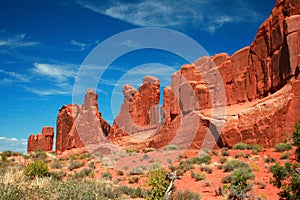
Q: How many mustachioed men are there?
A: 0